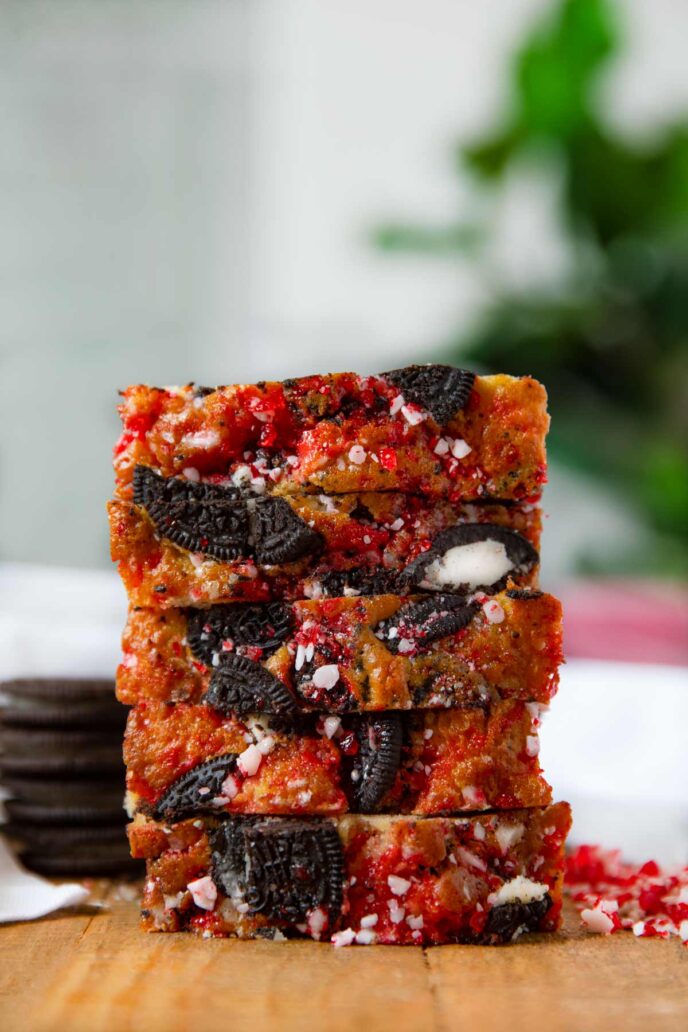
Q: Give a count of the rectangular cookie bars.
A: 5